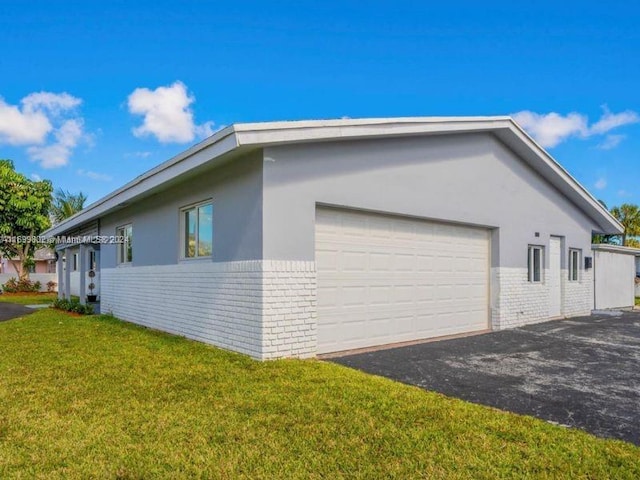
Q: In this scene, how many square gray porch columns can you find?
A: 3